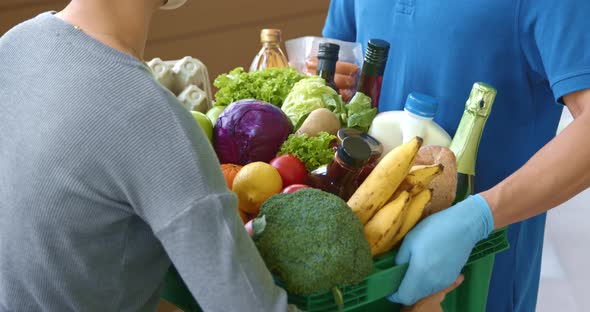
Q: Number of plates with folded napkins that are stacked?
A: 0